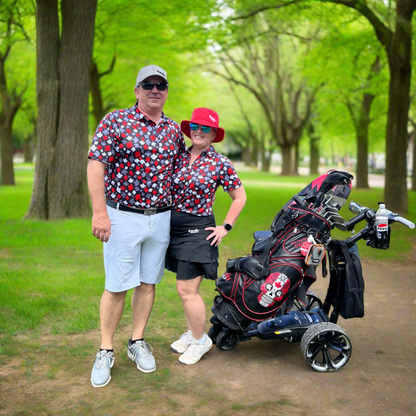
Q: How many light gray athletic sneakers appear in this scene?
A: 2